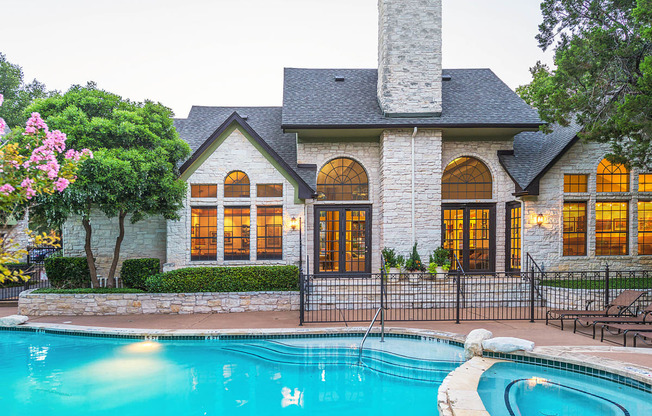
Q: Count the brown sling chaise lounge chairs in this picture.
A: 4